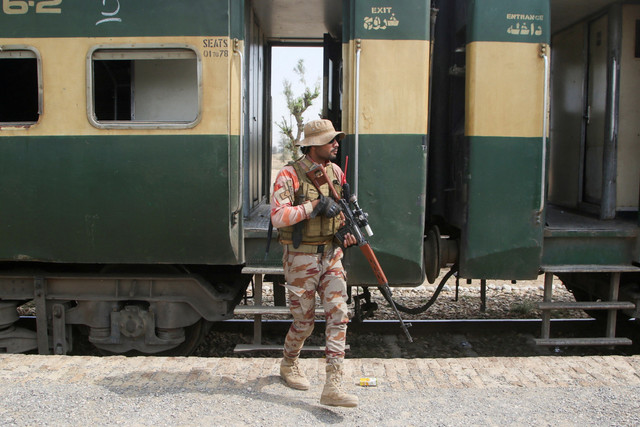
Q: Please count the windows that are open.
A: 2